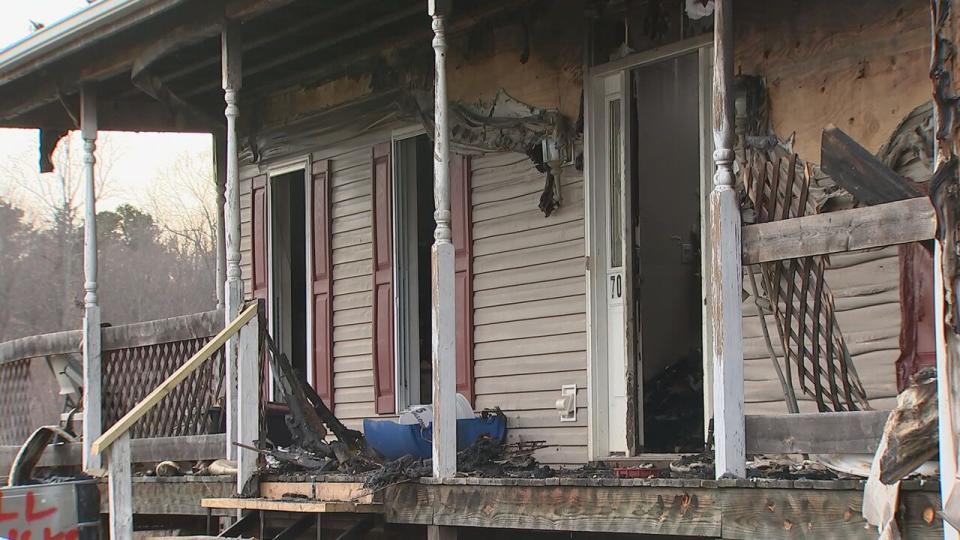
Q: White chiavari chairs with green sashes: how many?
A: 0